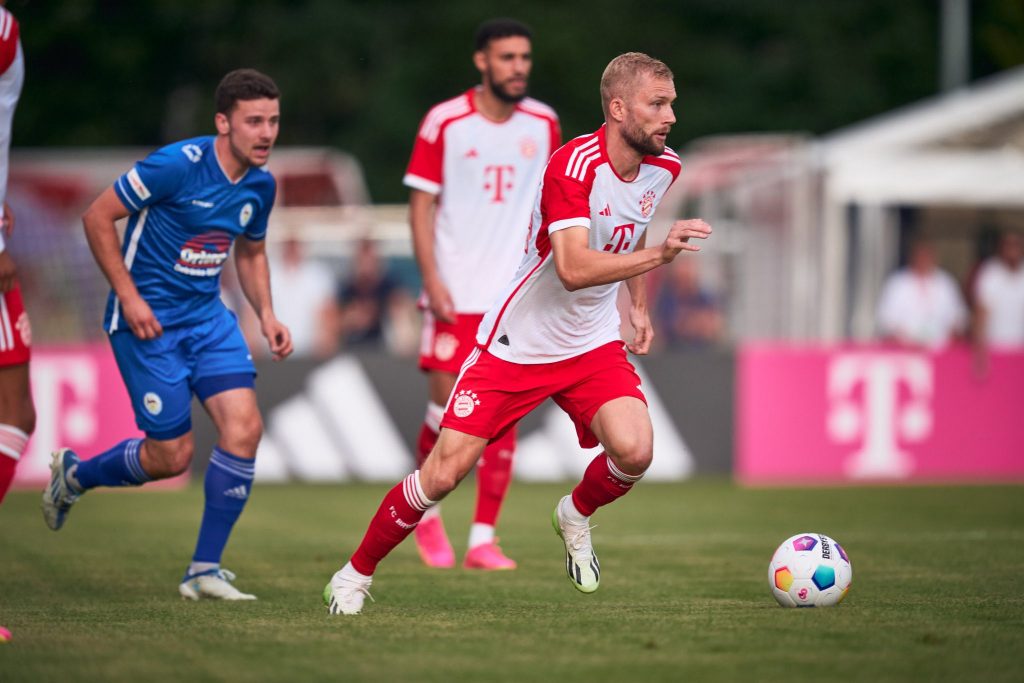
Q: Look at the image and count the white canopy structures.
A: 1